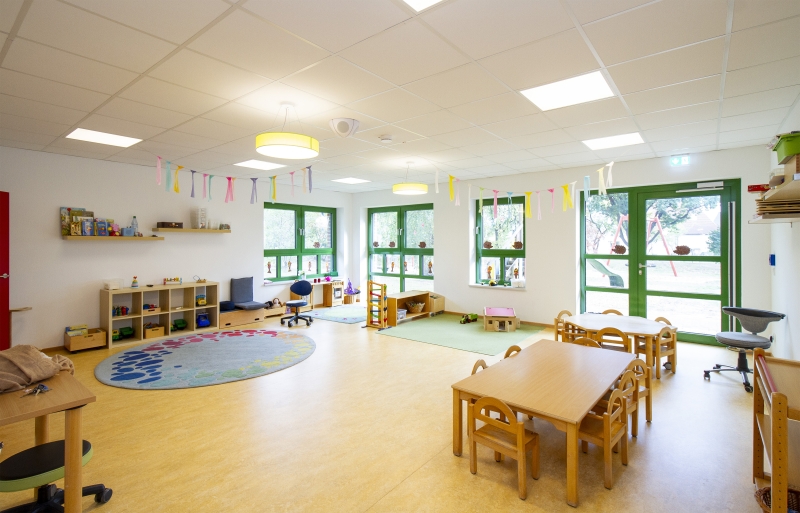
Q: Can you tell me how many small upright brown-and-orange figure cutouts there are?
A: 9